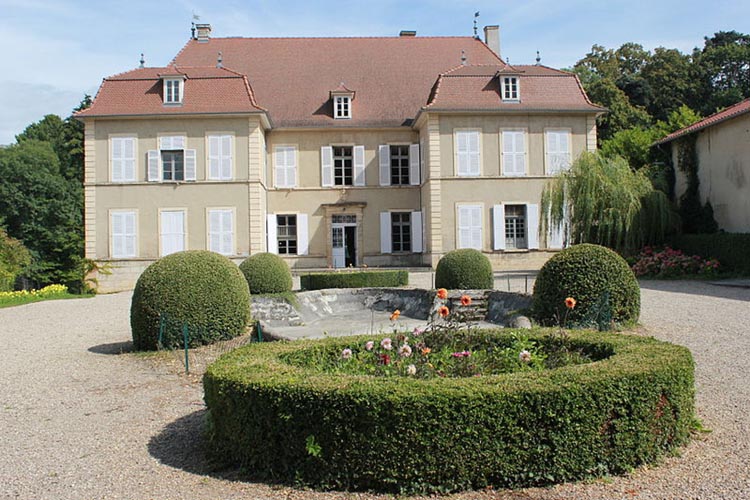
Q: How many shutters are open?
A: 12